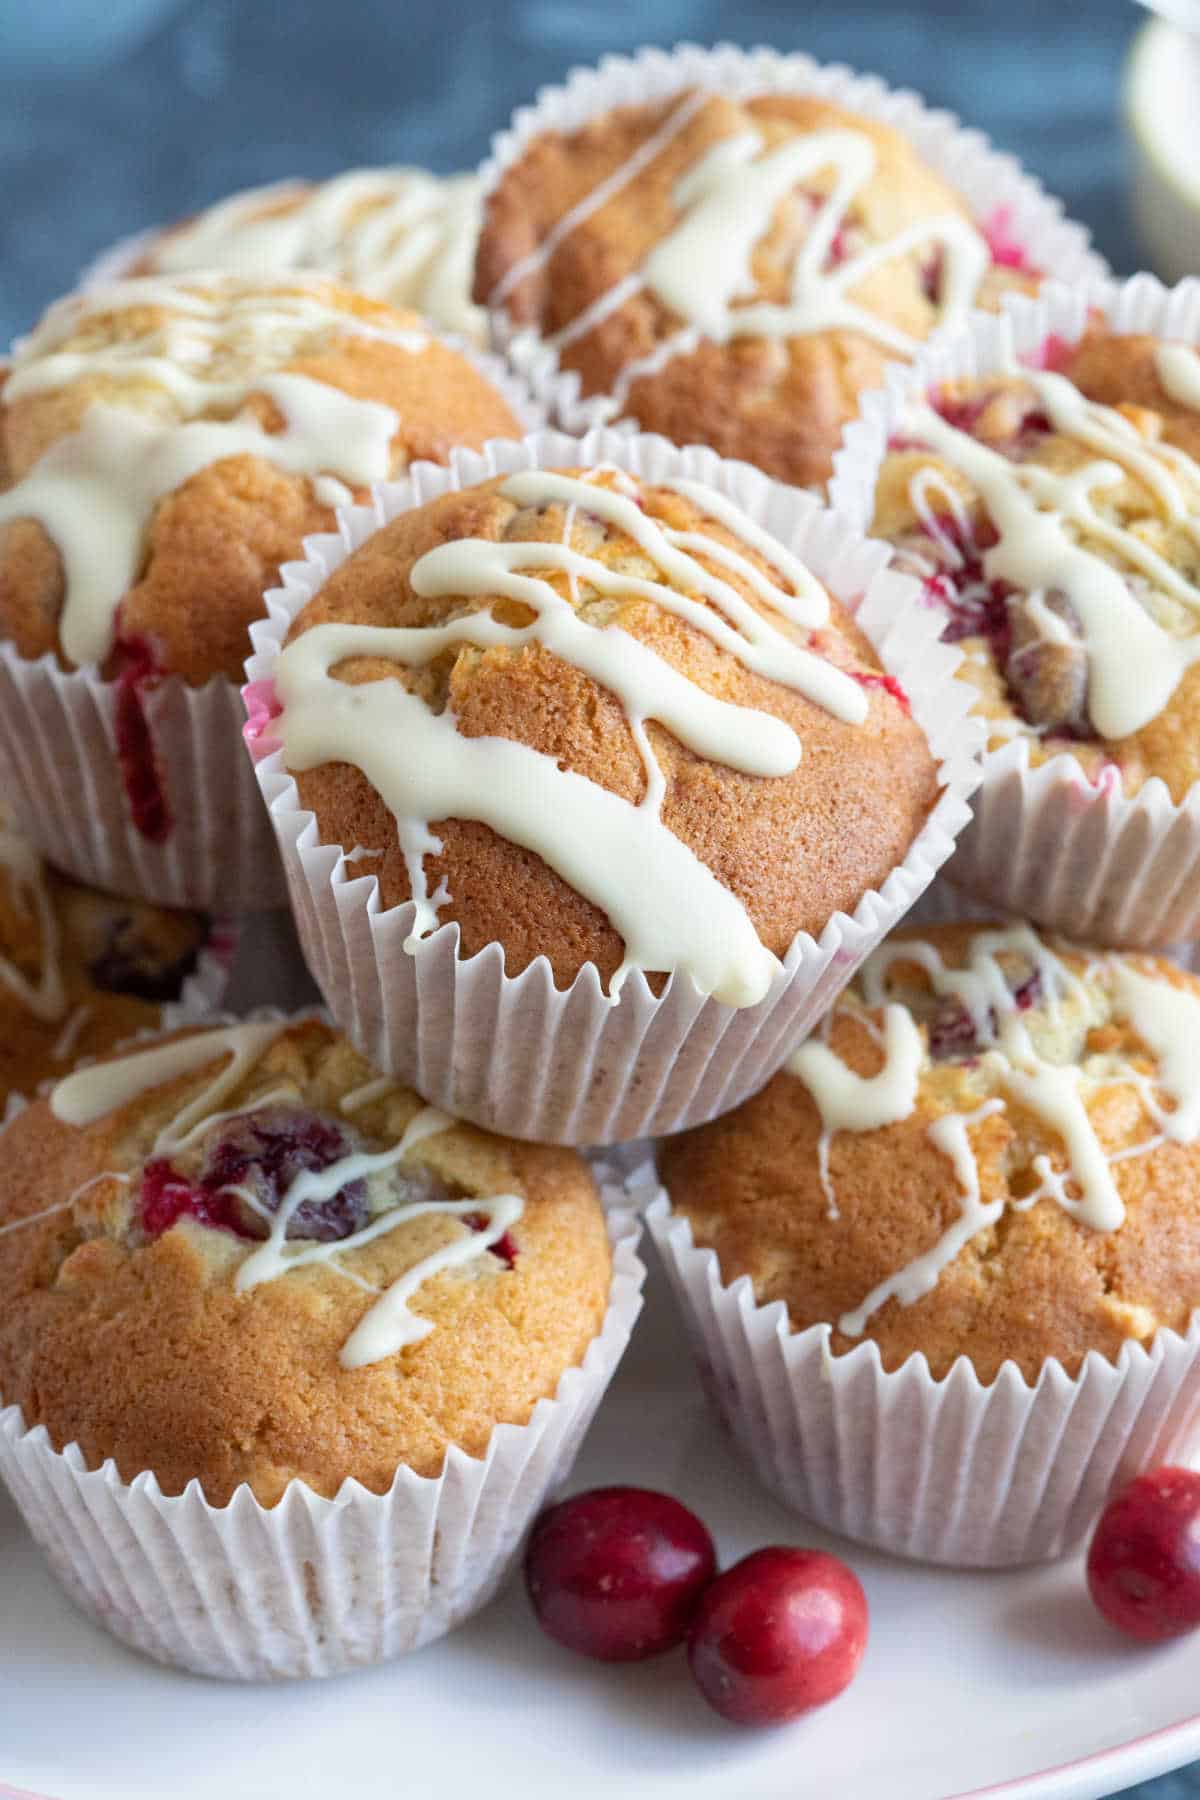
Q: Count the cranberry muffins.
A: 8